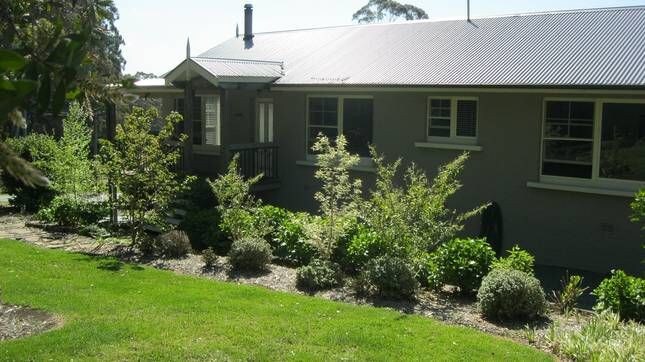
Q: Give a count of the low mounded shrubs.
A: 5